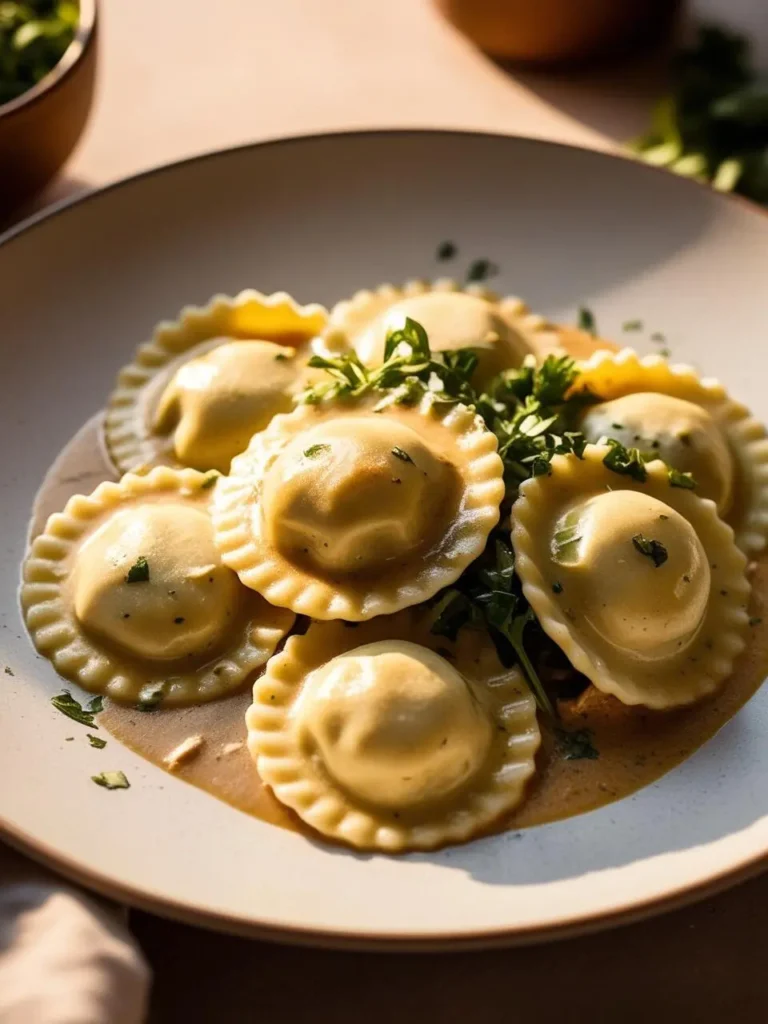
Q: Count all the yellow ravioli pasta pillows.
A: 7